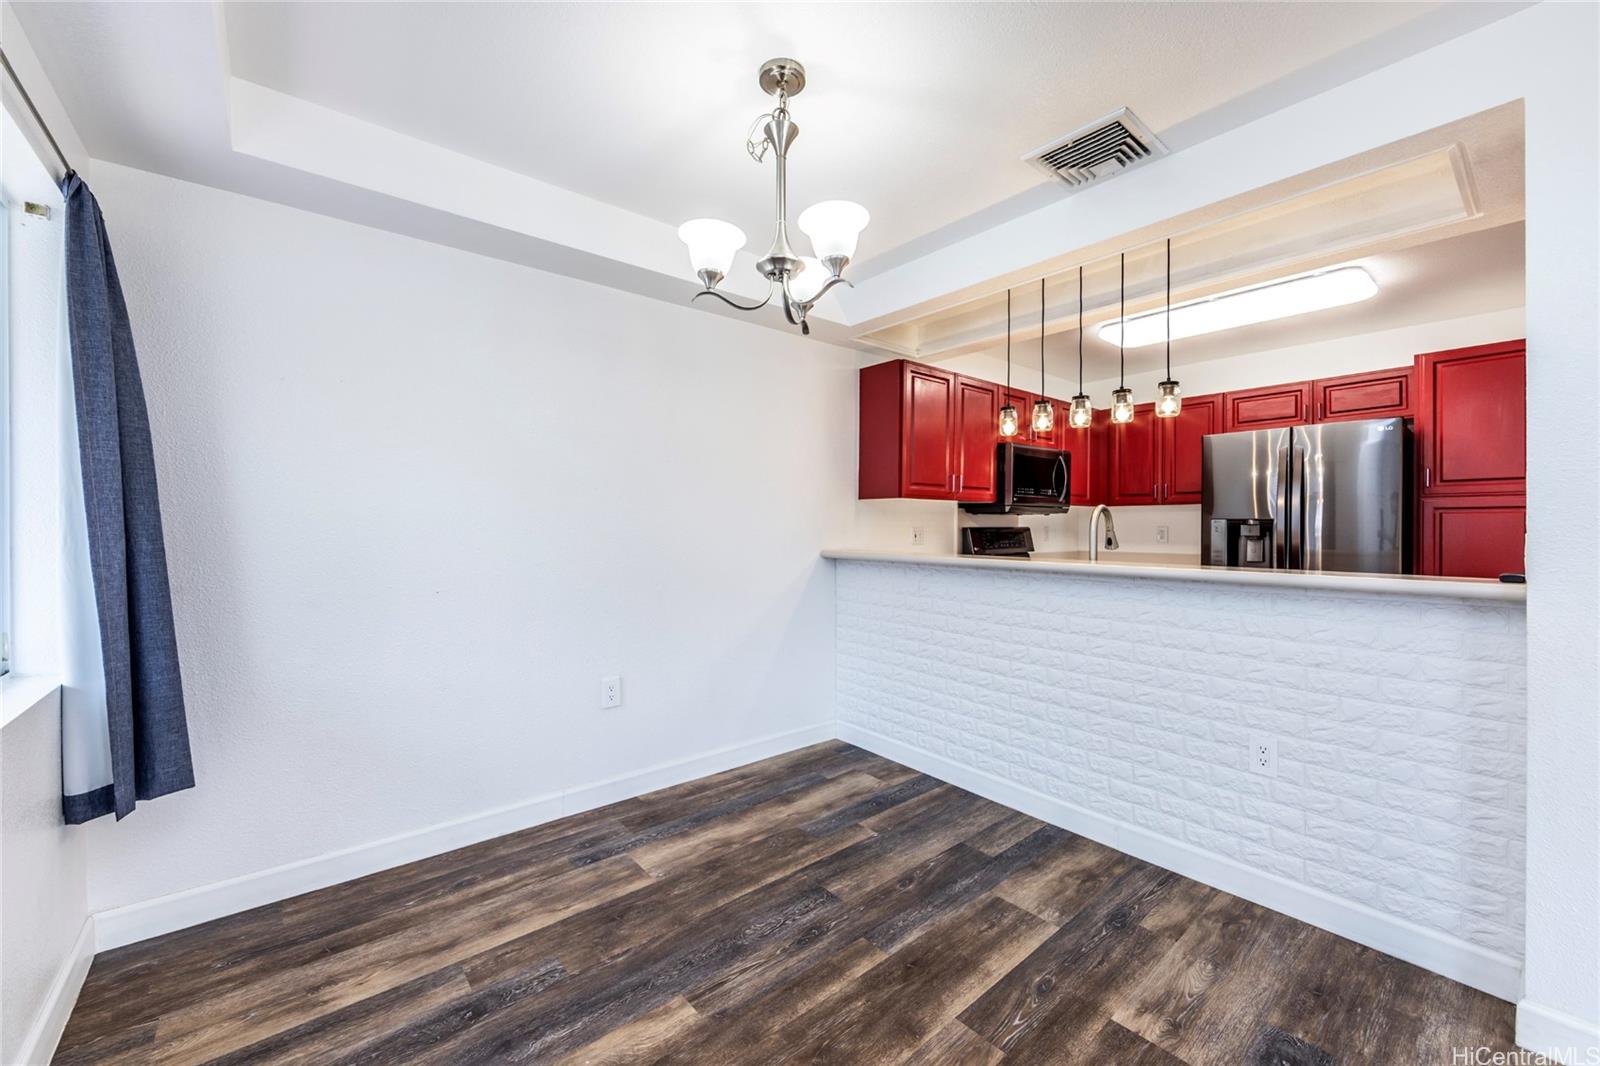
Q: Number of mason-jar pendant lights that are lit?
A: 5